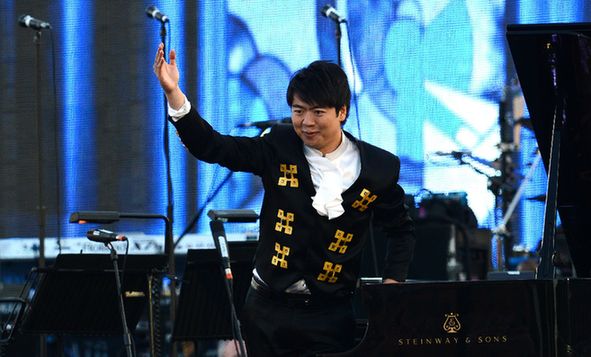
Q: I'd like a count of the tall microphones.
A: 3